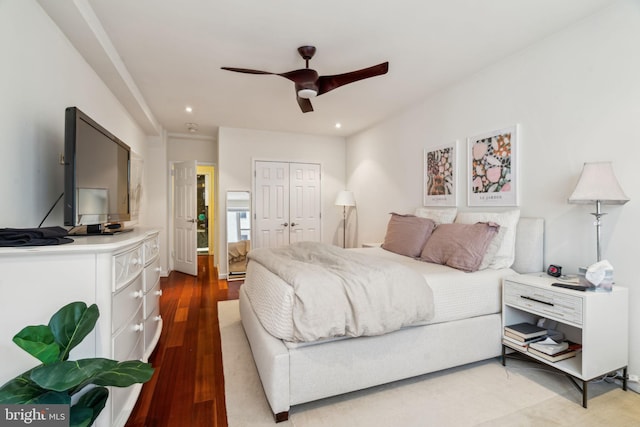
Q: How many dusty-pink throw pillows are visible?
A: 2